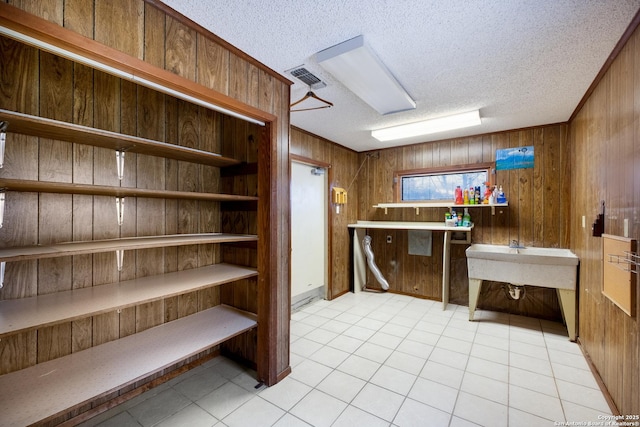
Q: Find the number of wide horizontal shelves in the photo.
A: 5